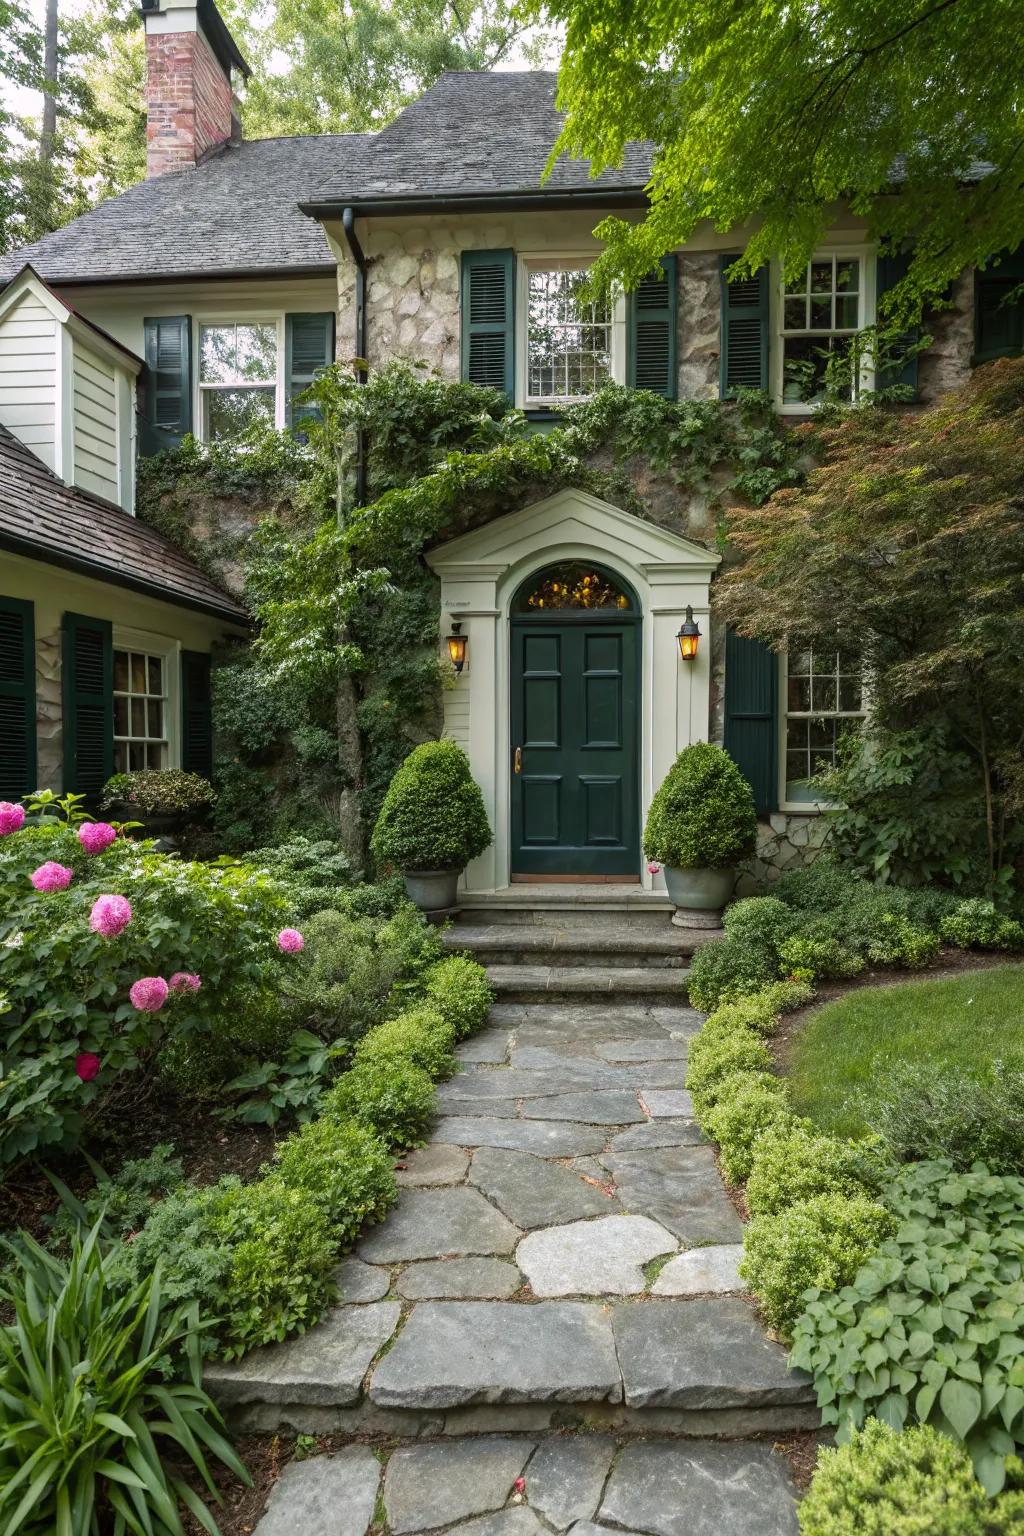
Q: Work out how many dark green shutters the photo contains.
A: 11